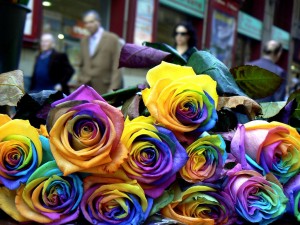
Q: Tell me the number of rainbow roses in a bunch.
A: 10